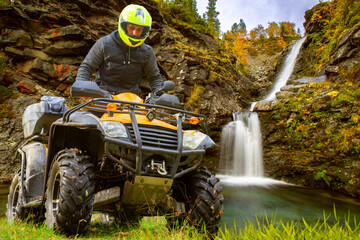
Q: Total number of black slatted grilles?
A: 1